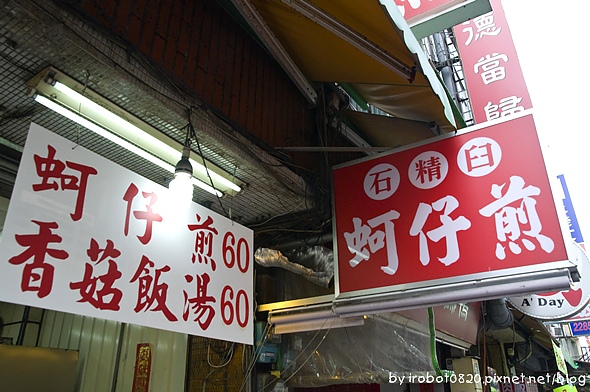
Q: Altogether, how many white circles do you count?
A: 3